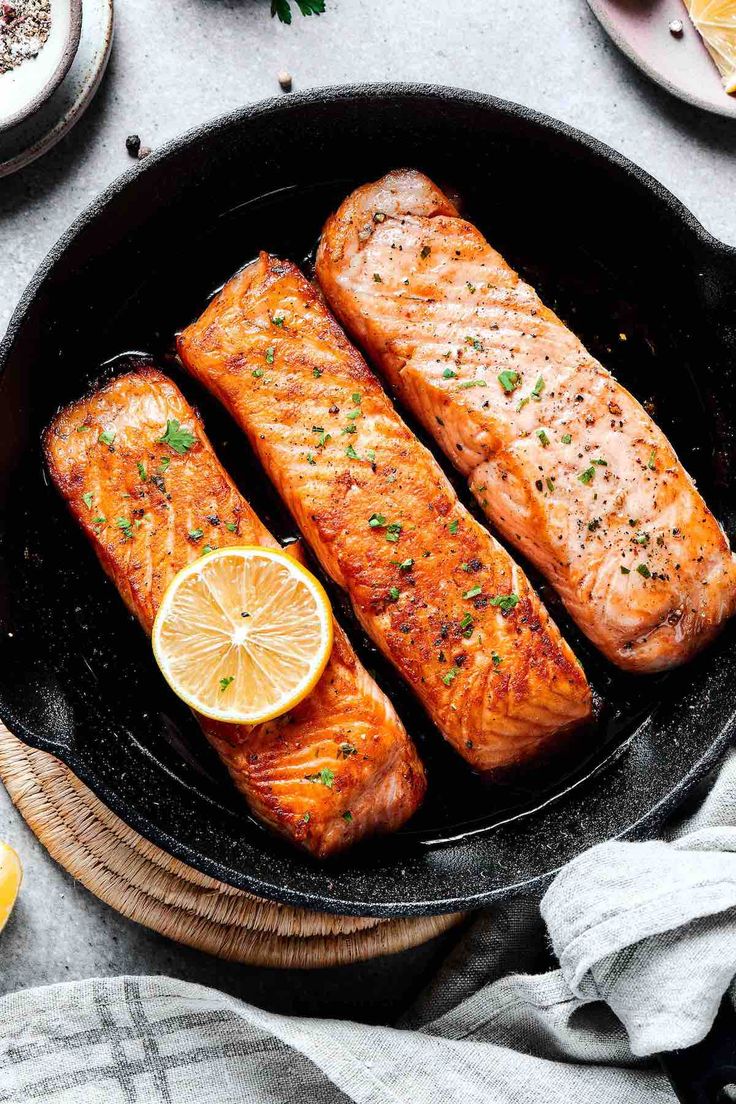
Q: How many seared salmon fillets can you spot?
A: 3